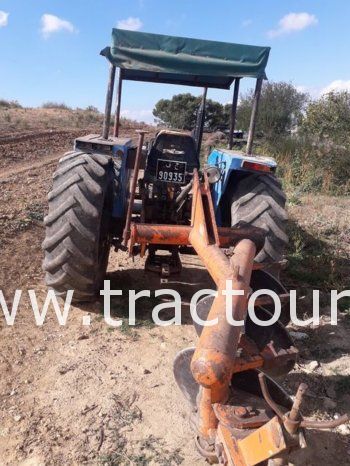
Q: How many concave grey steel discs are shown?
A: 3